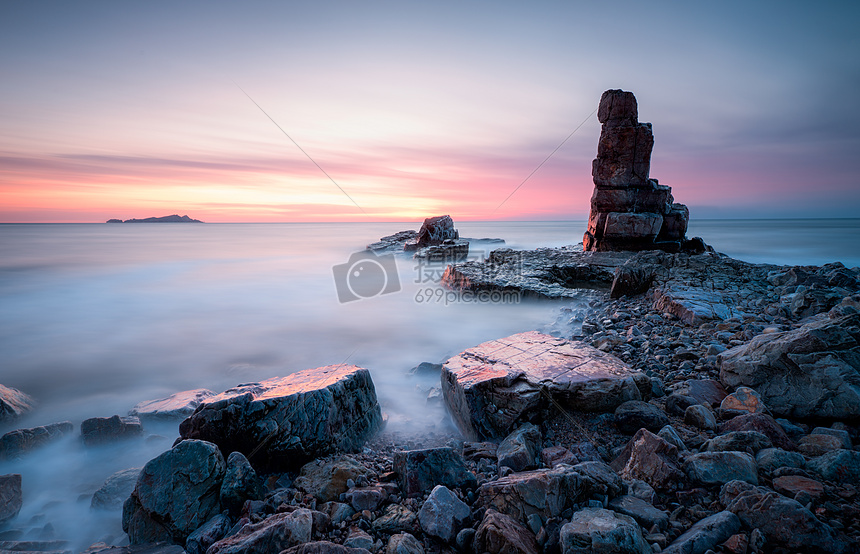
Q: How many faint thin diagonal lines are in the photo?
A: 4